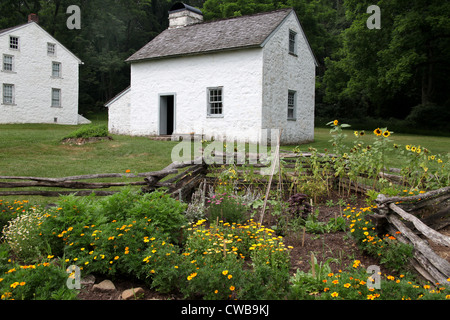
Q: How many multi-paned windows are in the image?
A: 9